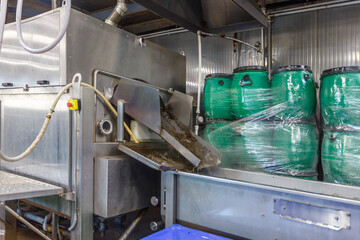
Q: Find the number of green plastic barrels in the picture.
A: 8